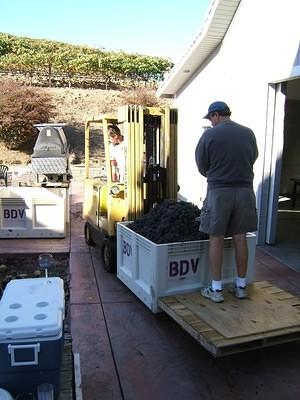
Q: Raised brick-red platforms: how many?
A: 0